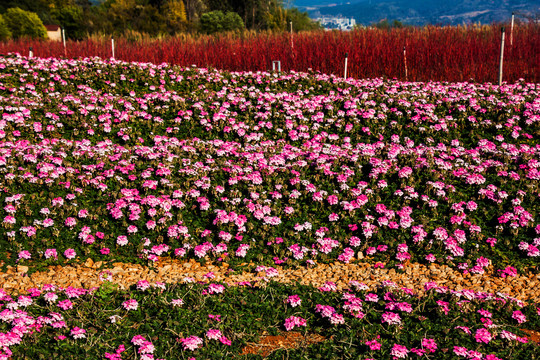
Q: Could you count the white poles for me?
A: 8